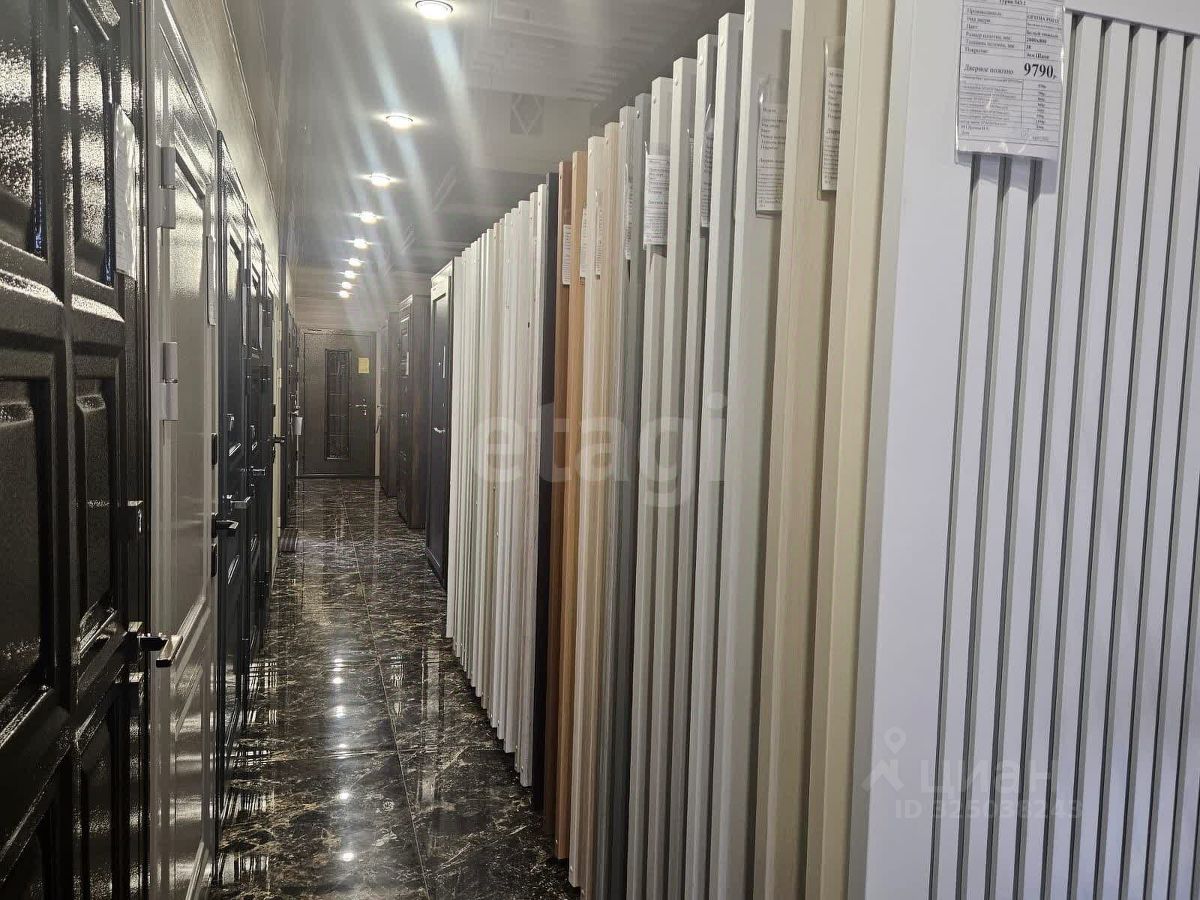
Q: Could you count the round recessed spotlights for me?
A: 9